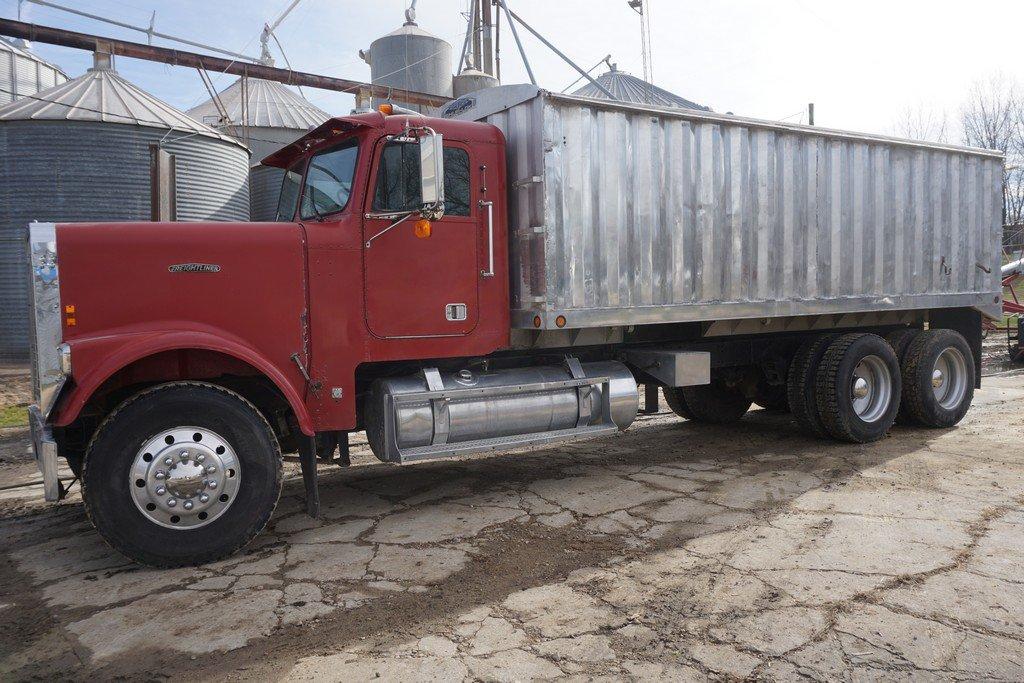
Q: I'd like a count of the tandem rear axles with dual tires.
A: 2